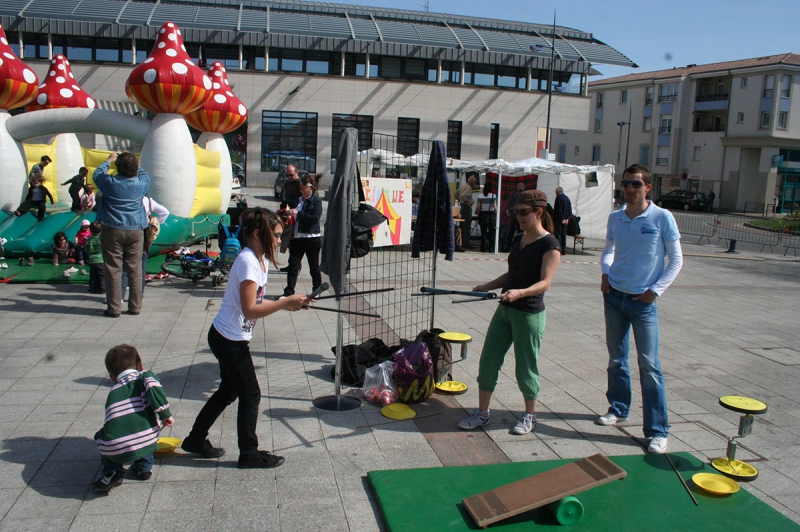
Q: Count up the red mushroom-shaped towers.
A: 4